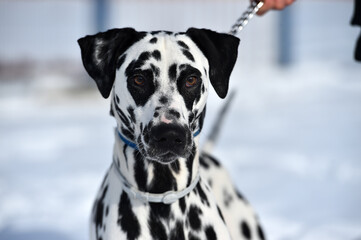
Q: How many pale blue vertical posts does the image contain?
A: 2